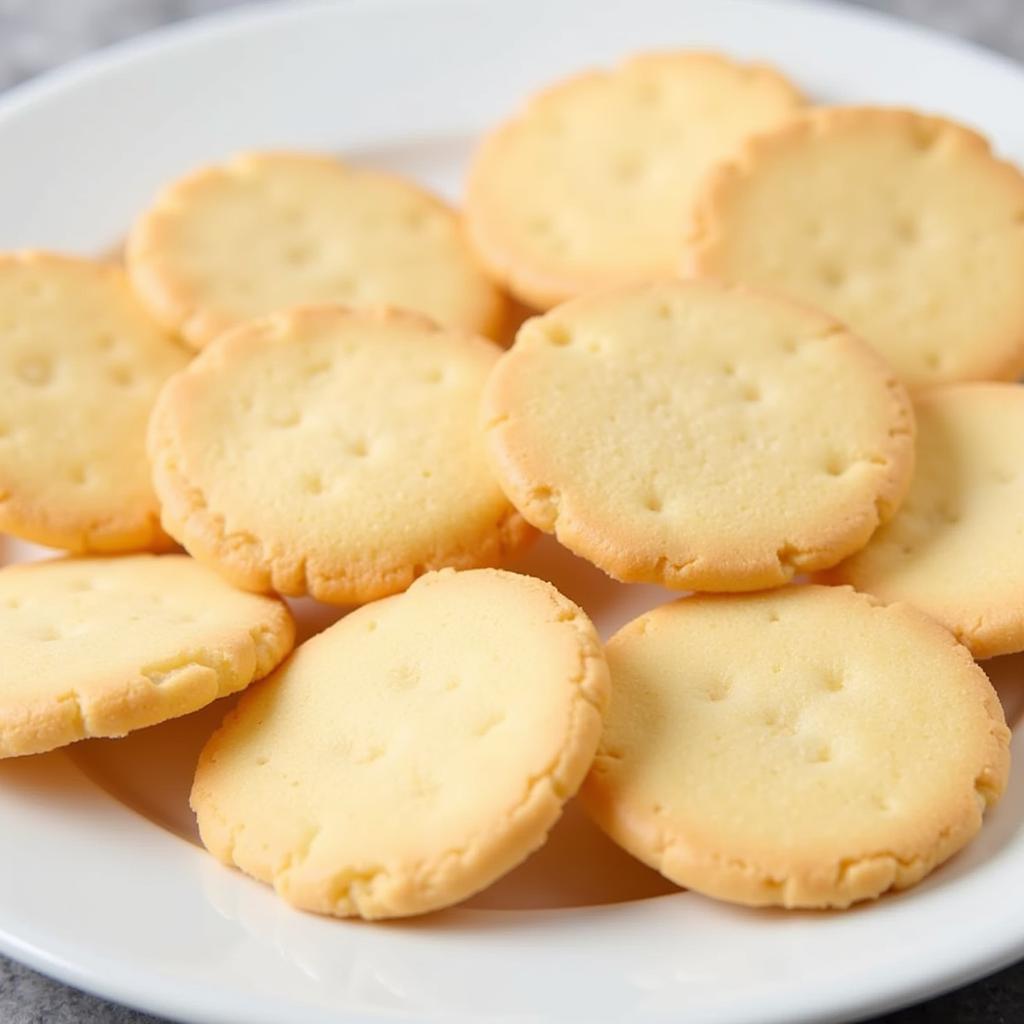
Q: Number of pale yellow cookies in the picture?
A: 10